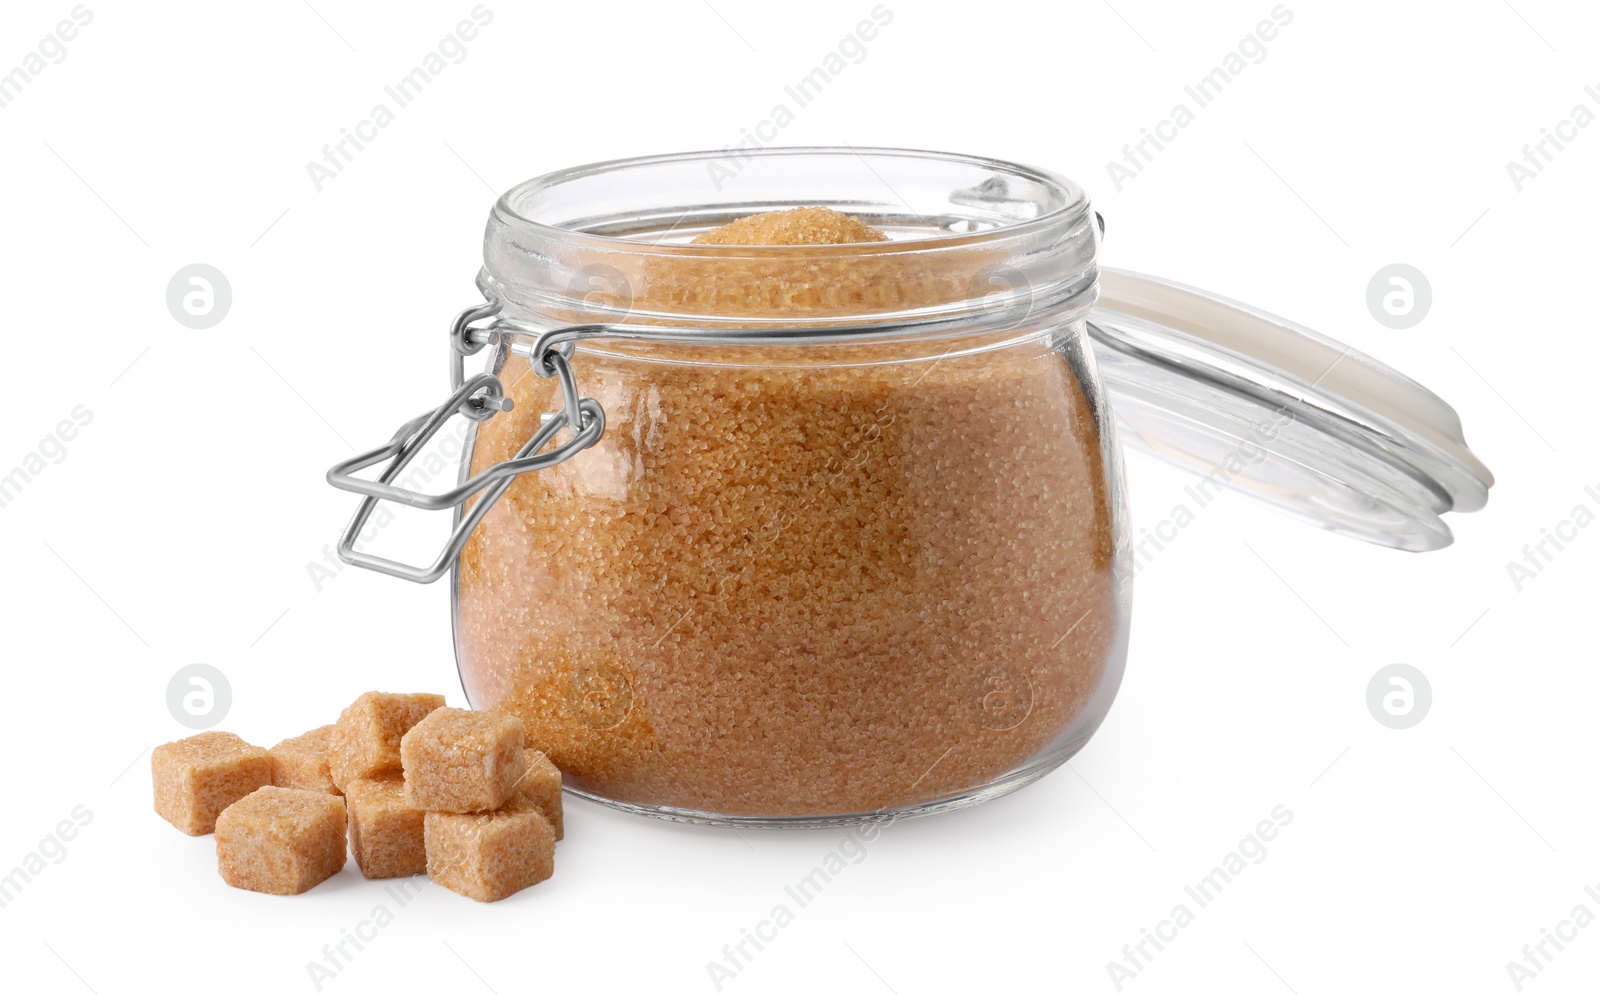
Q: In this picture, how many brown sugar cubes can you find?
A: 8